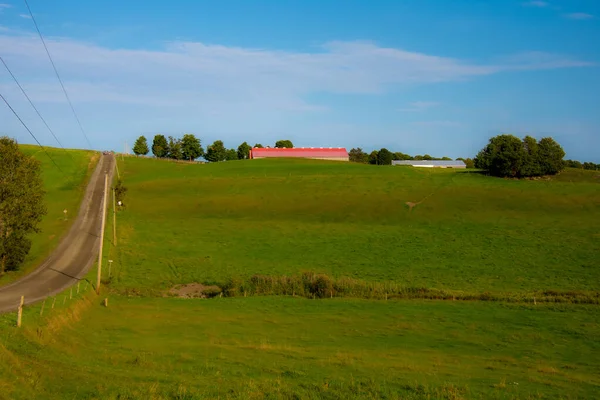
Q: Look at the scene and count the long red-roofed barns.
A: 1